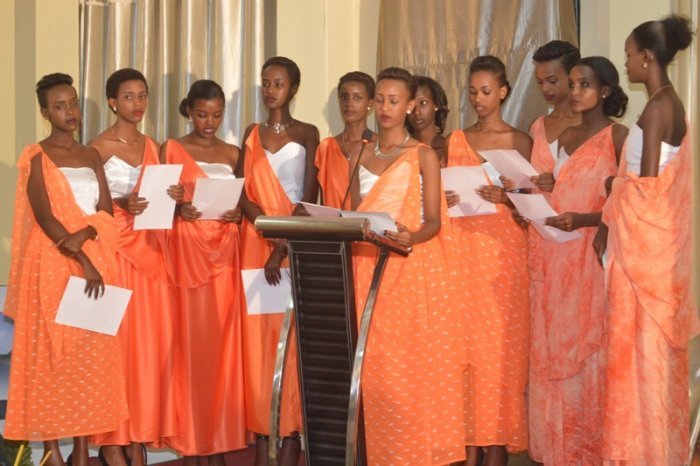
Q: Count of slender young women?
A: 11